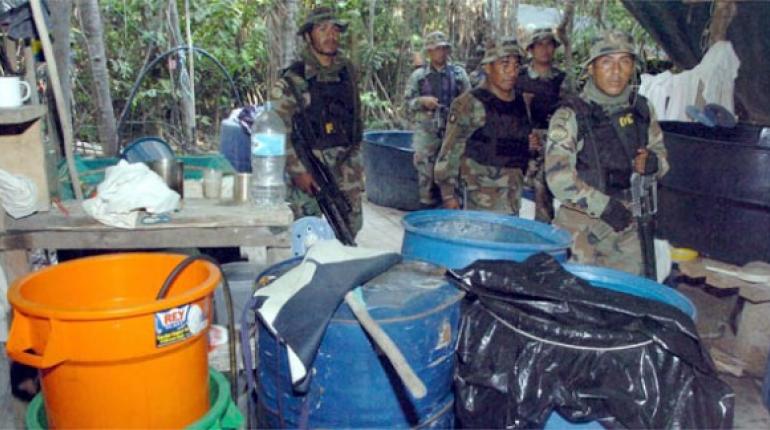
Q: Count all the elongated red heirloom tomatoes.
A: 0